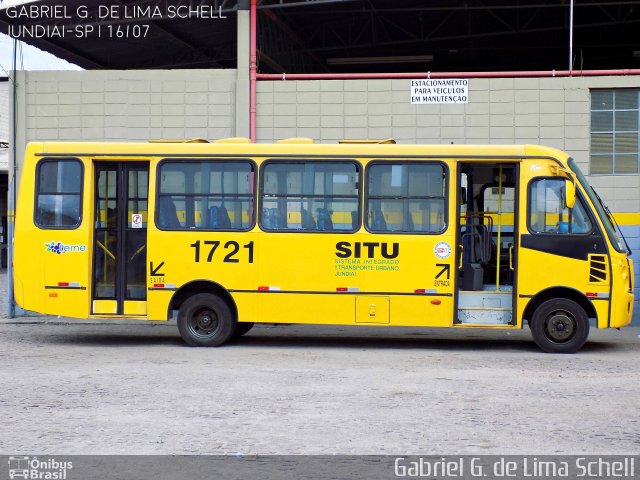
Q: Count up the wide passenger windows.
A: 3